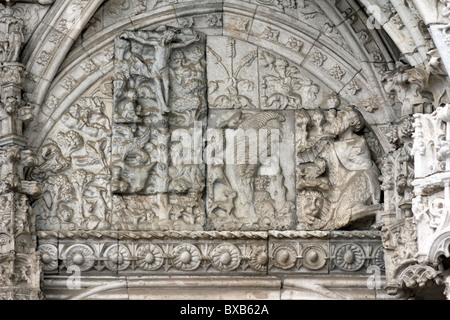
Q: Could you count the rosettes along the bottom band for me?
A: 11